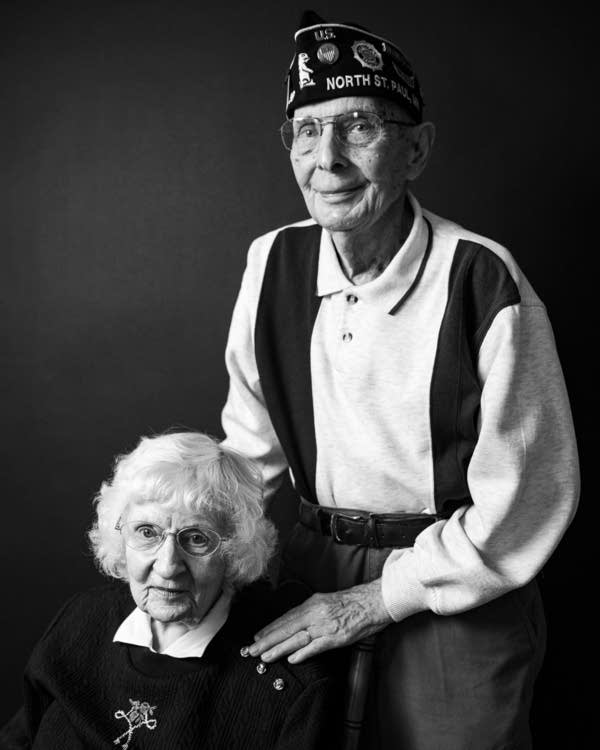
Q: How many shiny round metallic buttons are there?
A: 3